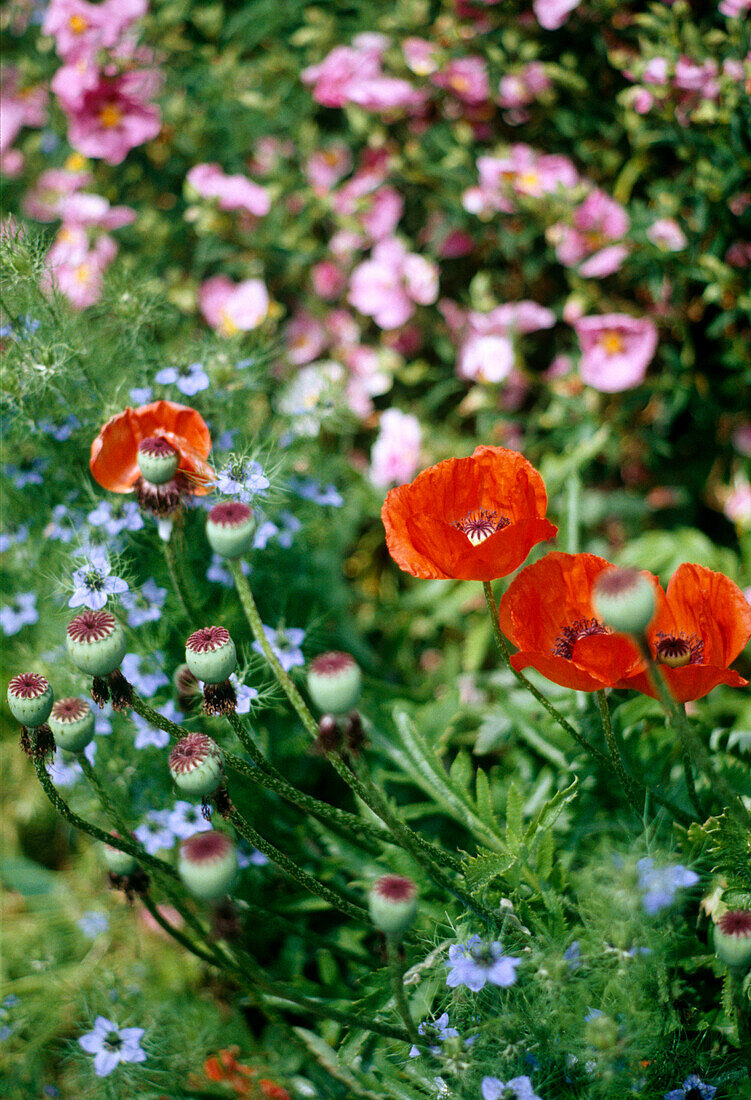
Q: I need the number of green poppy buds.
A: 13